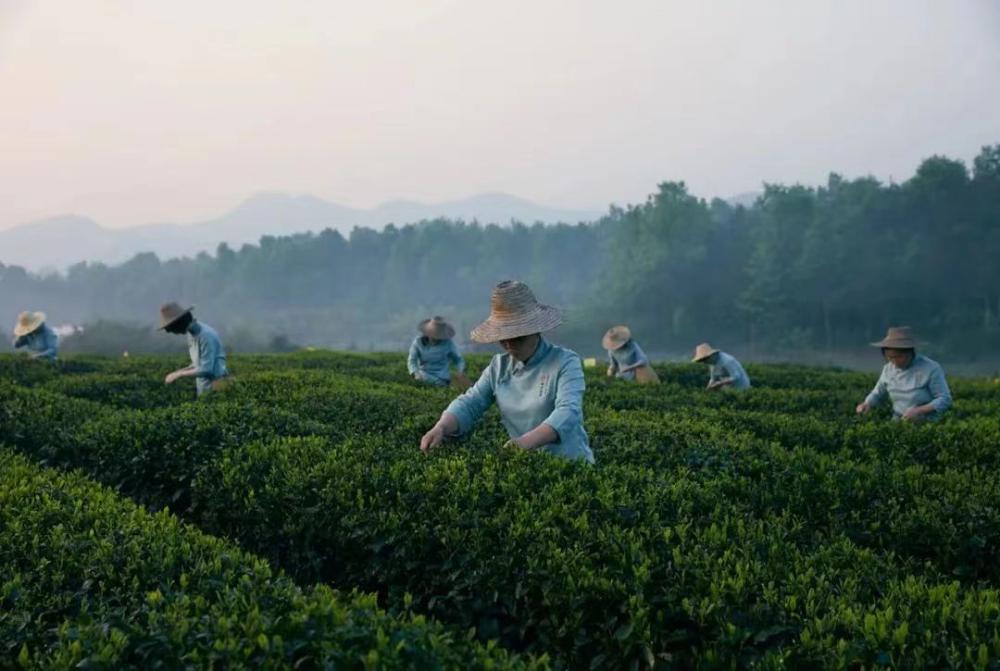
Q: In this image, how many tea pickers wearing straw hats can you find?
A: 7